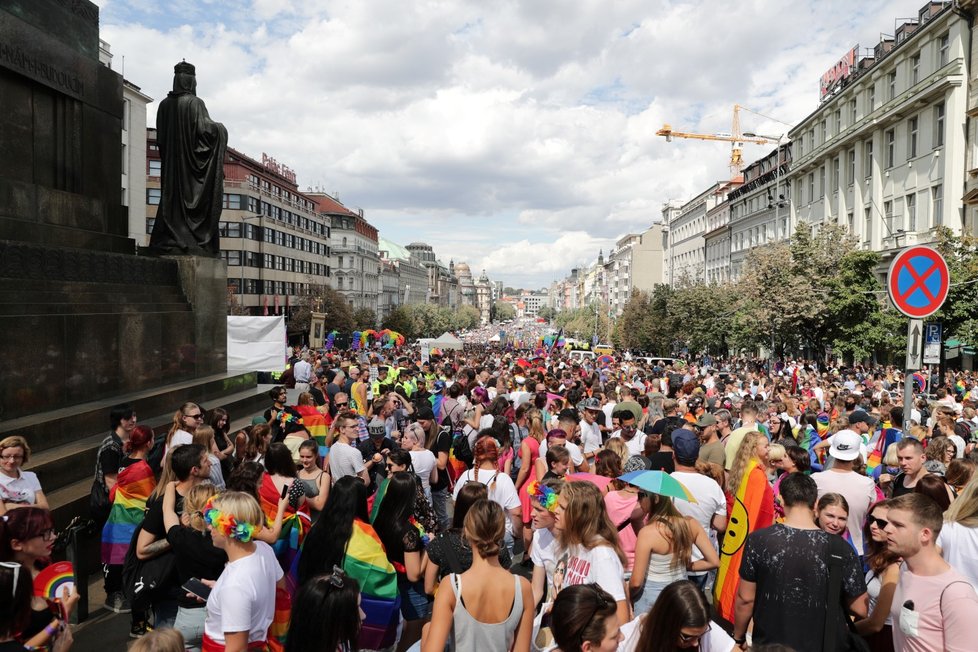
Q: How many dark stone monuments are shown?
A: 1